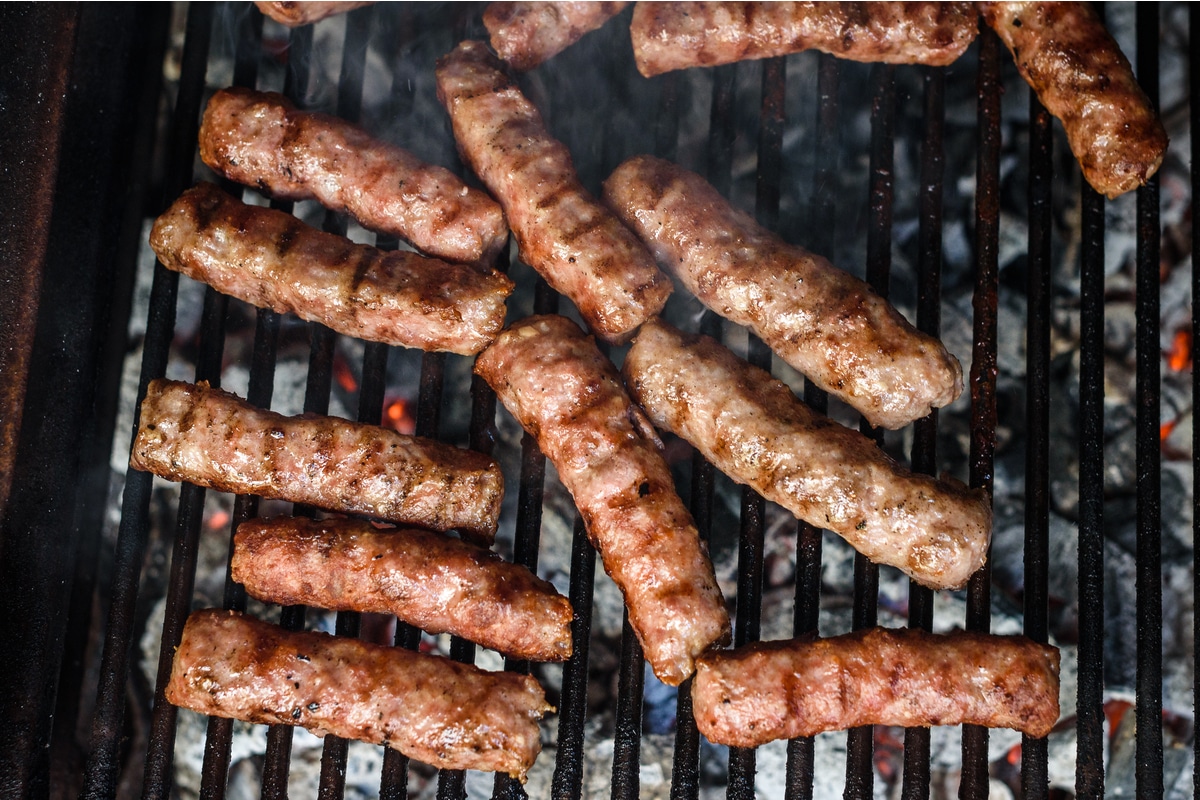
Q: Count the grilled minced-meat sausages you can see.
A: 14